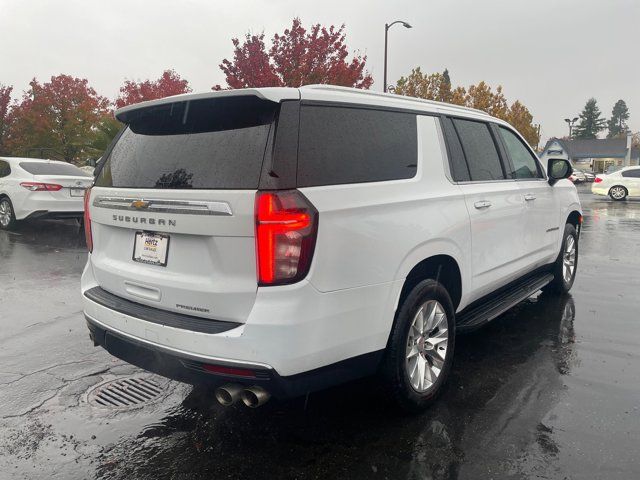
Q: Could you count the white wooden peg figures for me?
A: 0